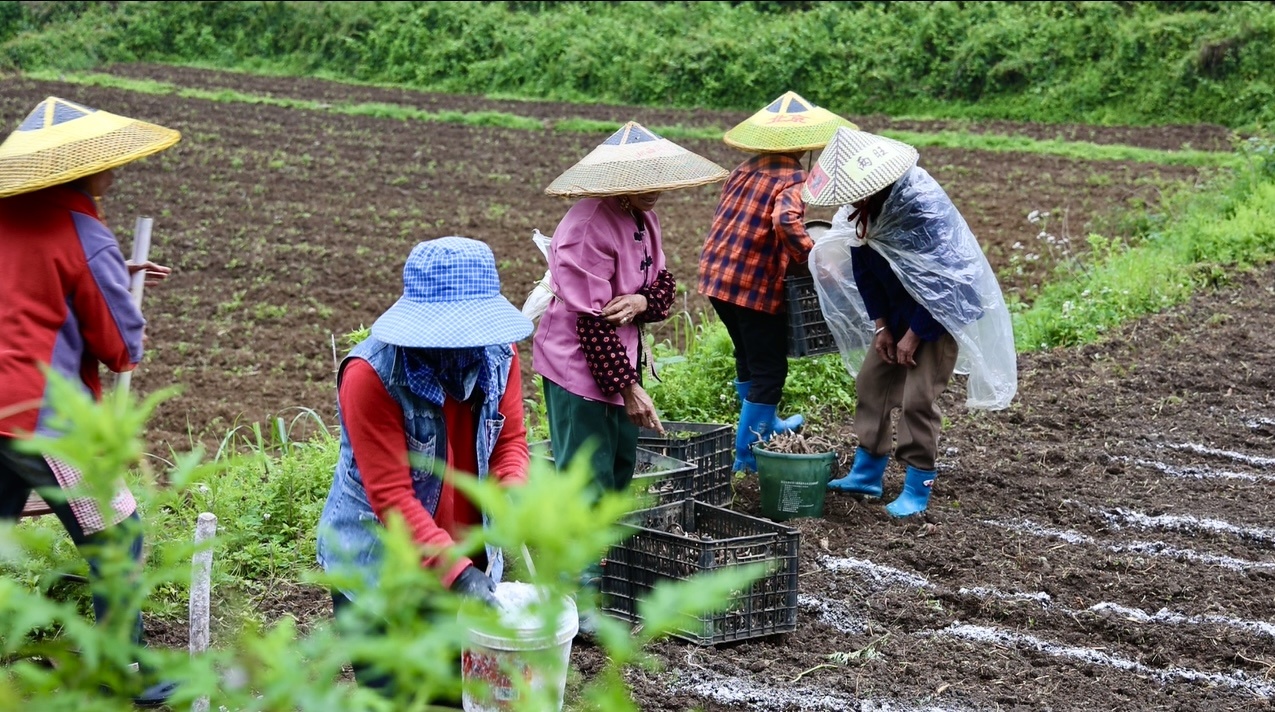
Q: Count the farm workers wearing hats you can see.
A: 5